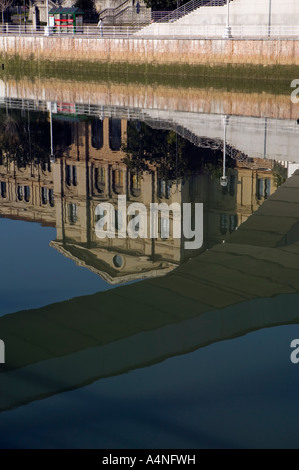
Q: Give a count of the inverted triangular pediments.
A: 1